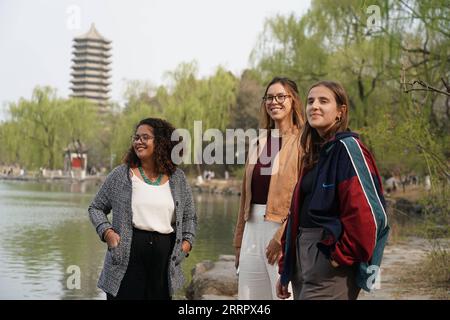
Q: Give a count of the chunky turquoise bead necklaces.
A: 1